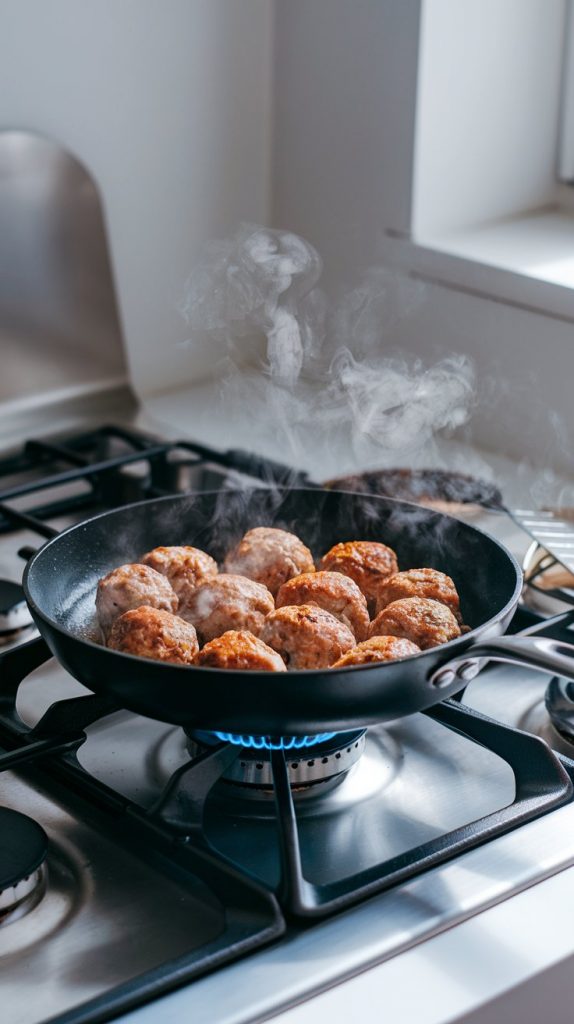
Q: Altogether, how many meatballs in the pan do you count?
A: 12